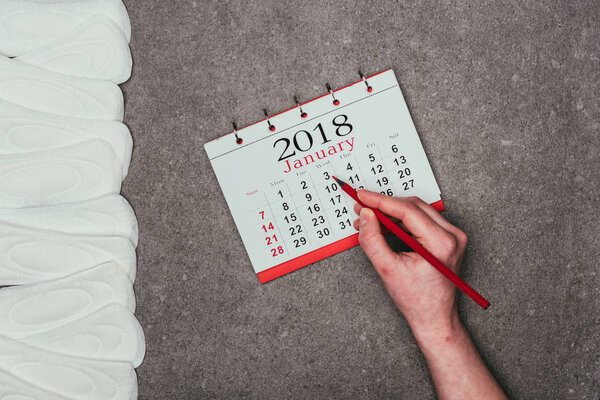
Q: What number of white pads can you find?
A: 11